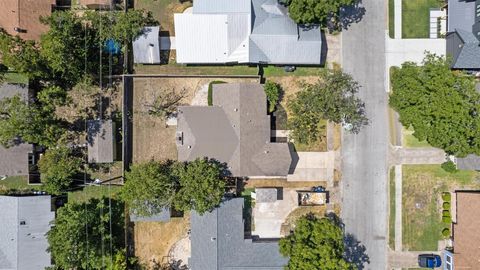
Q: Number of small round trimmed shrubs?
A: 5